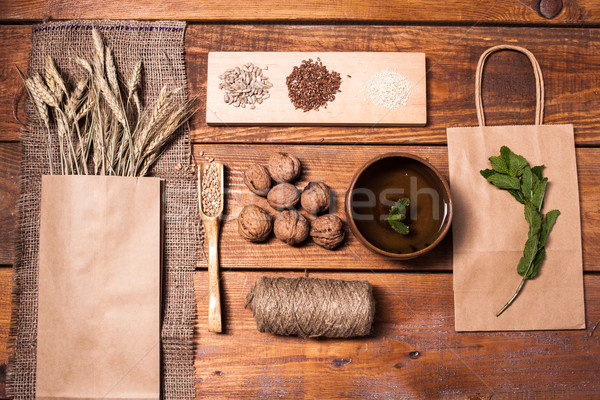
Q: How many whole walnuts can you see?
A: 7